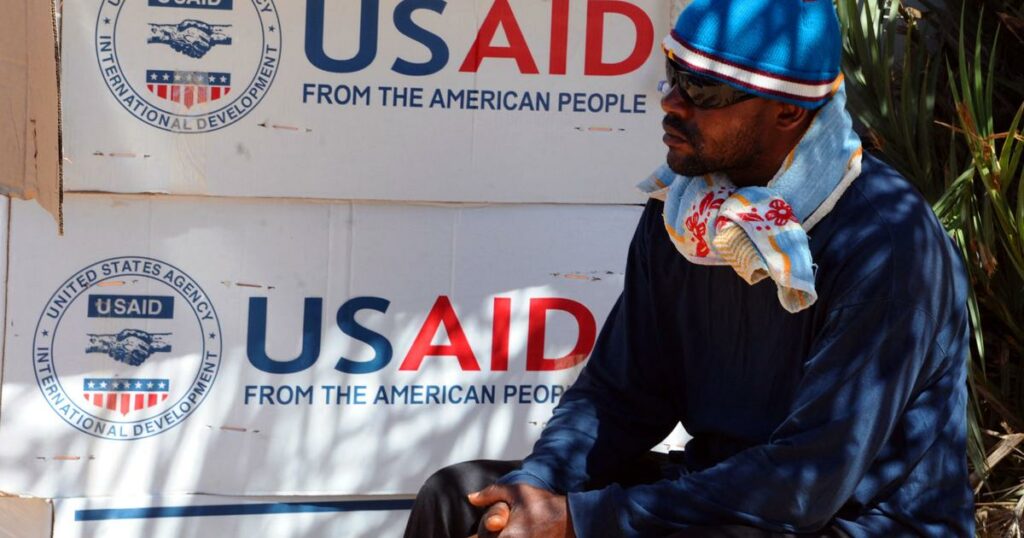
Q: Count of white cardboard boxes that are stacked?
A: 3